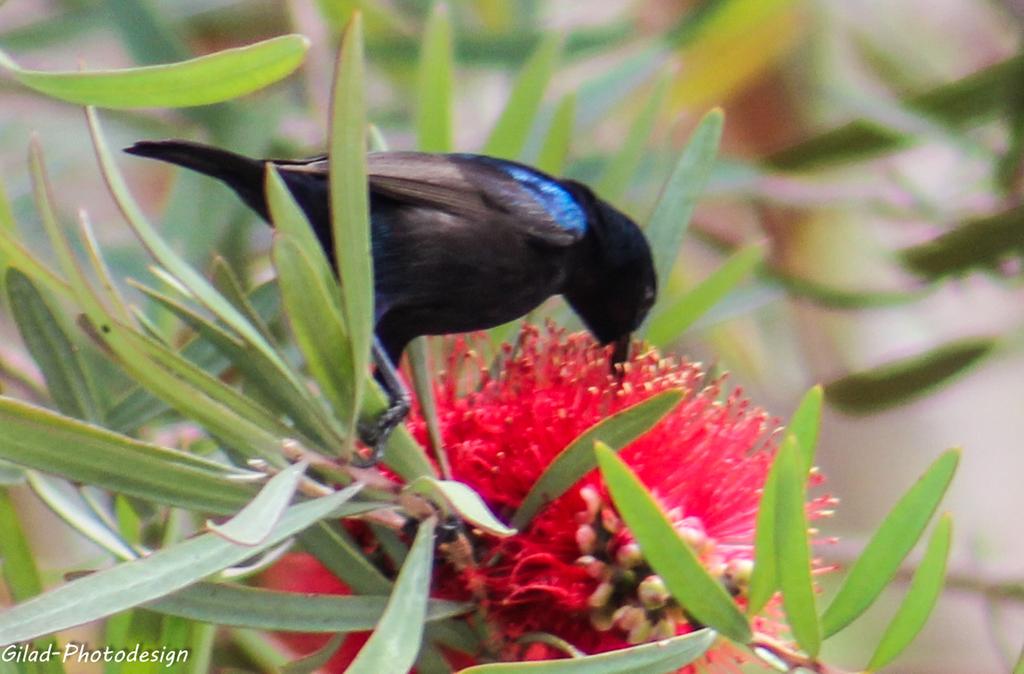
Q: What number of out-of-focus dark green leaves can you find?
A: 4